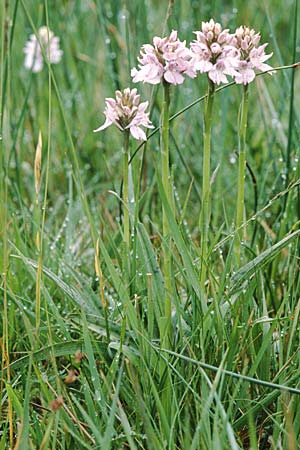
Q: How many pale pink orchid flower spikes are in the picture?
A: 5